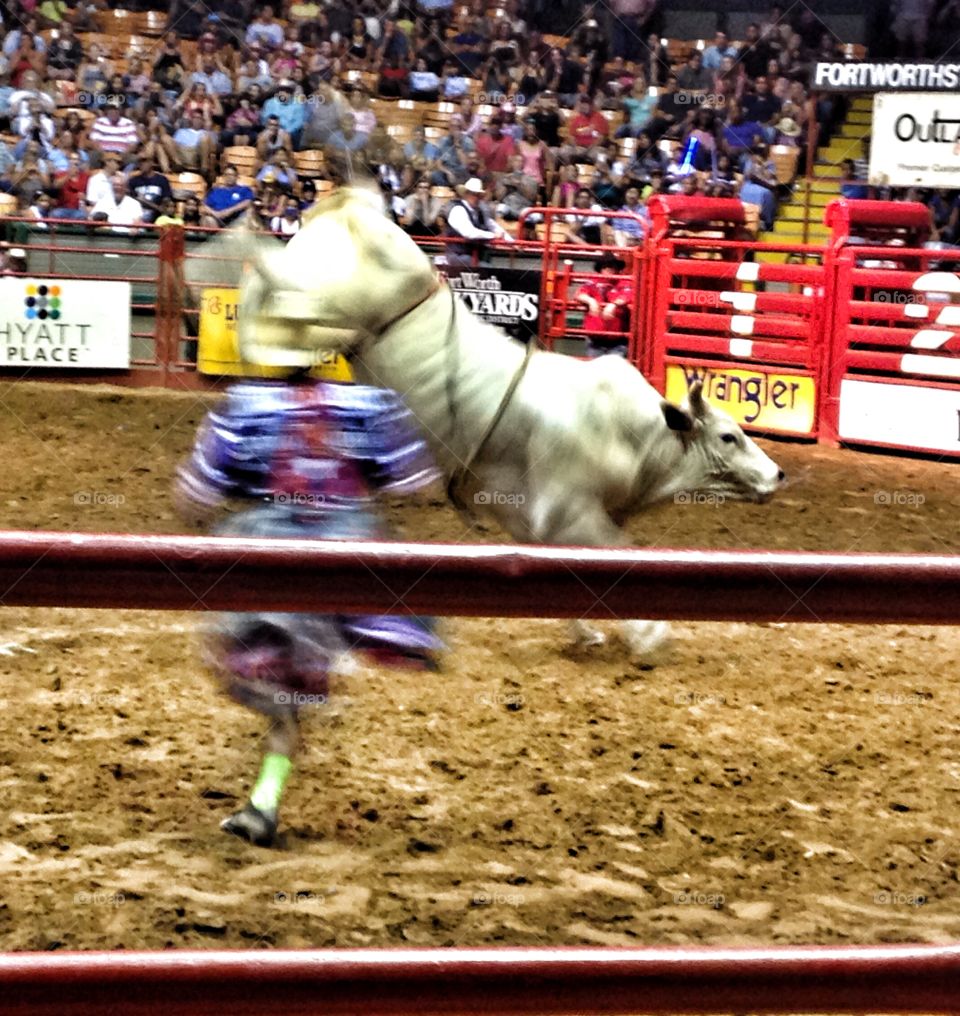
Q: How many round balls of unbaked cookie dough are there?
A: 0